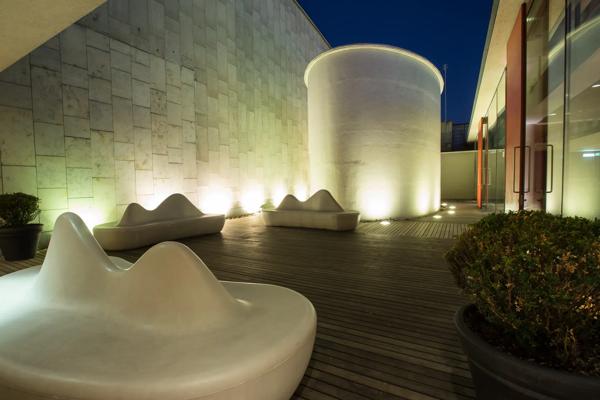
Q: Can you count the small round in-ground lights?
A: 5